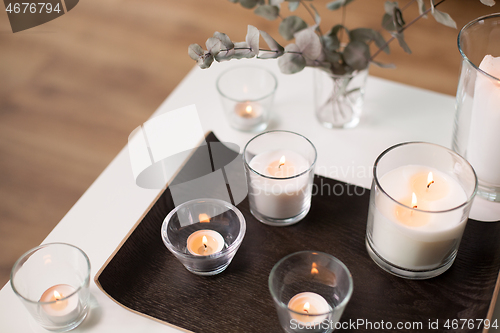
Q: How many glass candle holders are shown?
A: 7